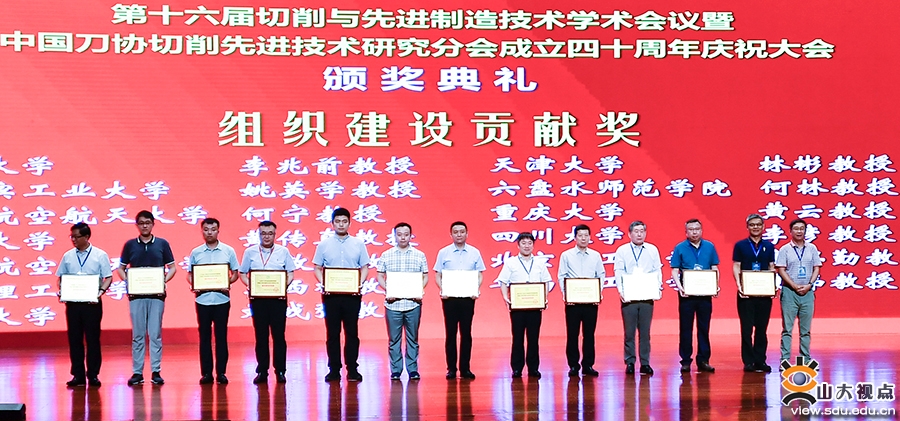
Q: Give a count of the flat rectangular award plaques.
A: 12